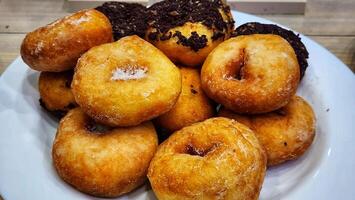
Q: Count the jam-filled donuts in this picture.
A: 0